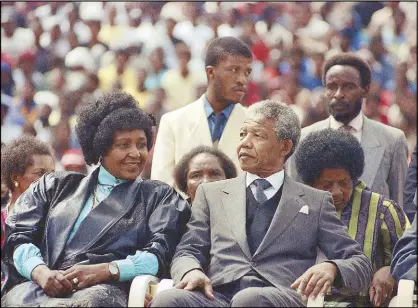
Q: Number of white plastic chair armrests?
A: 4